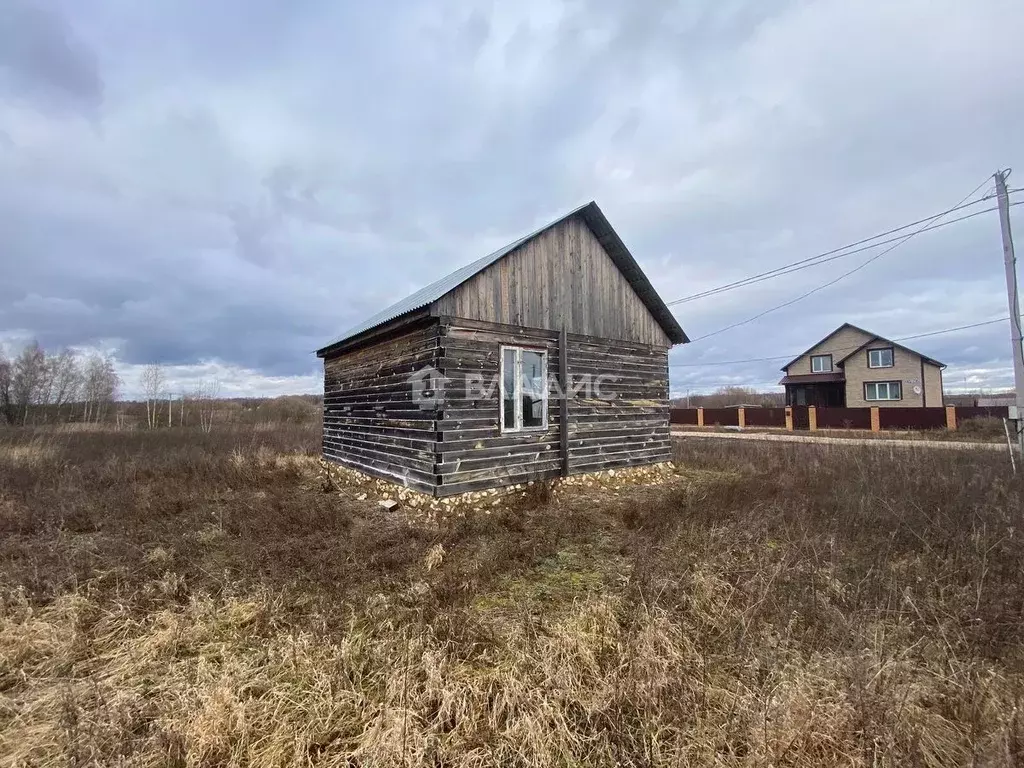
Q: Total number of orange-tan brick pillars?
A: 6